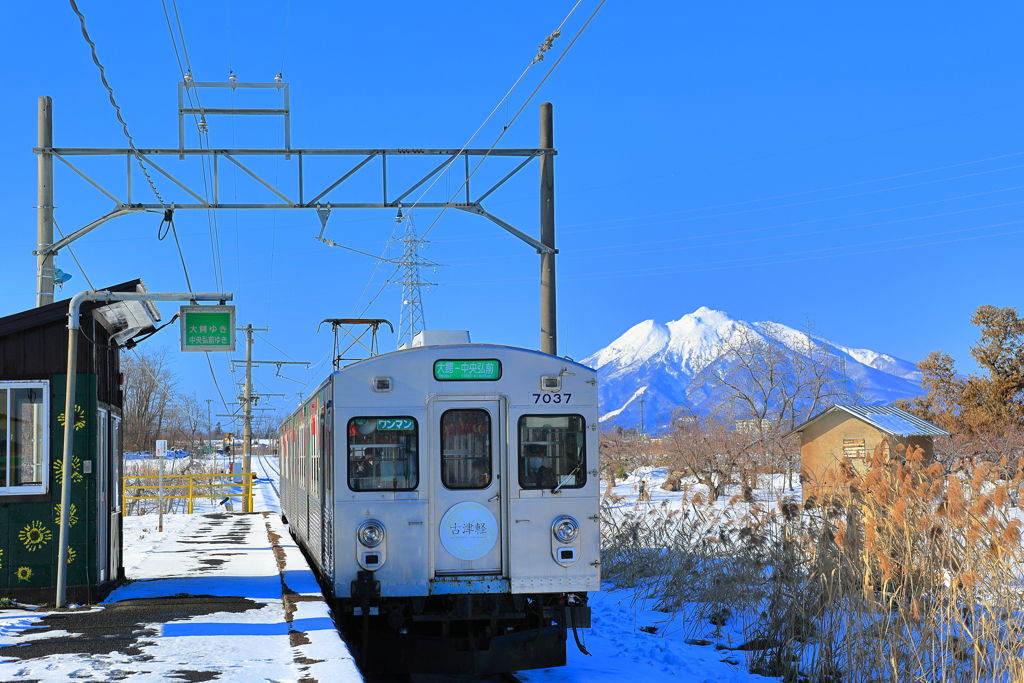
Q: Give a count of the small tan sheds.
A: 1